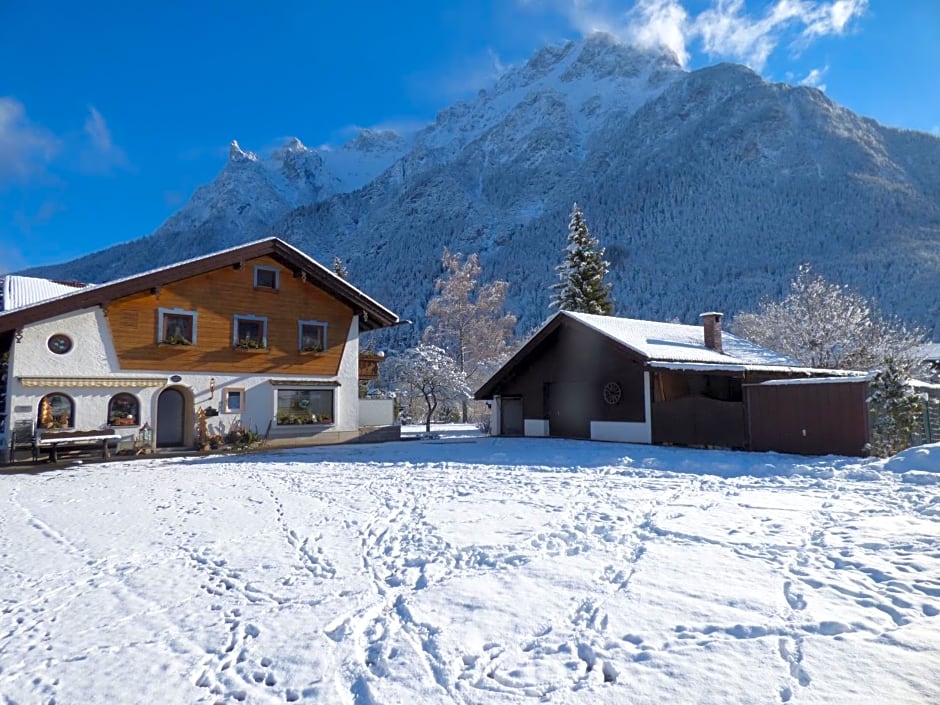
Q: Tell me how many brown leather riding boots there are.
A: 0